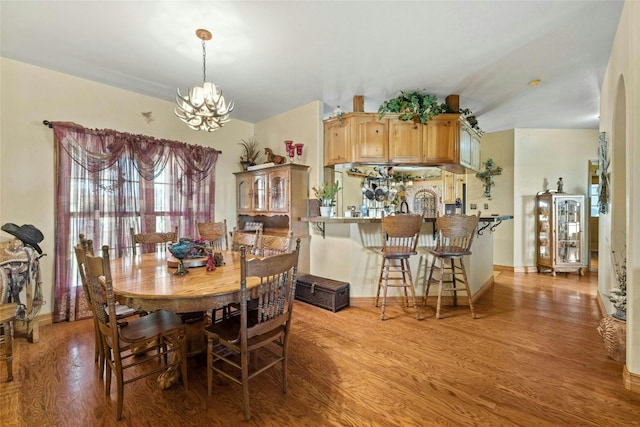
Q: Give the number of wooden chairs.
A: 9